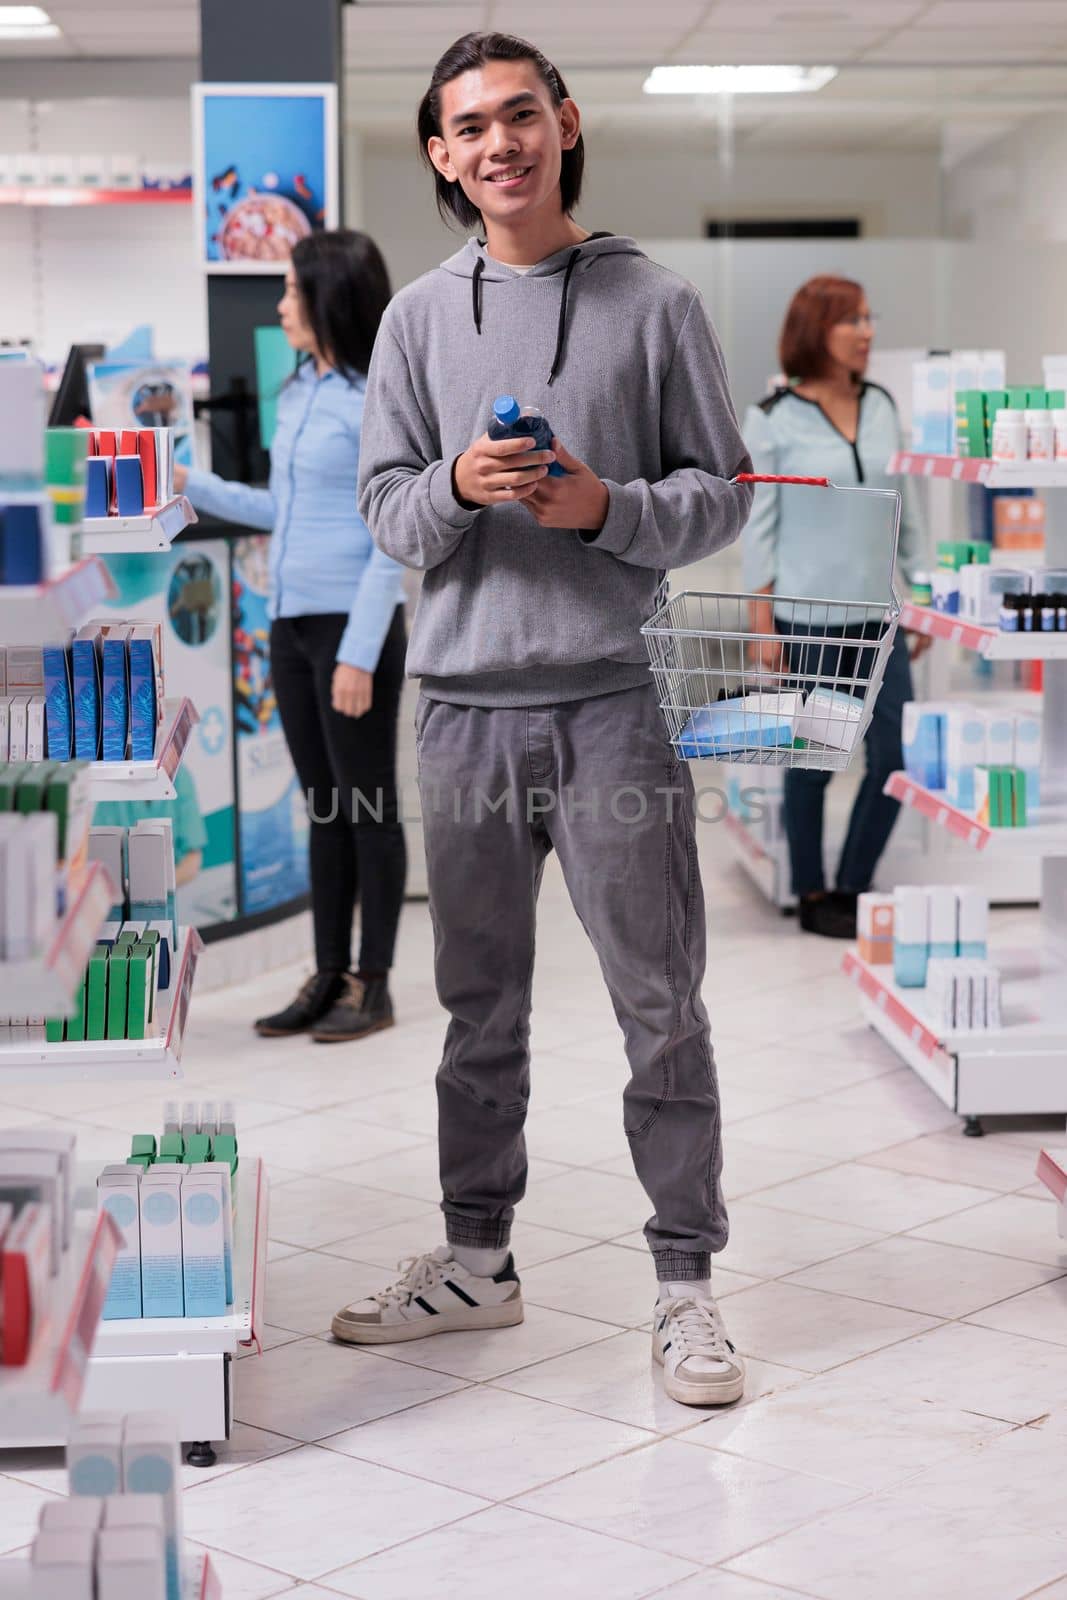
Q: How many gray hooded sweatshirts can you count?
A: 1